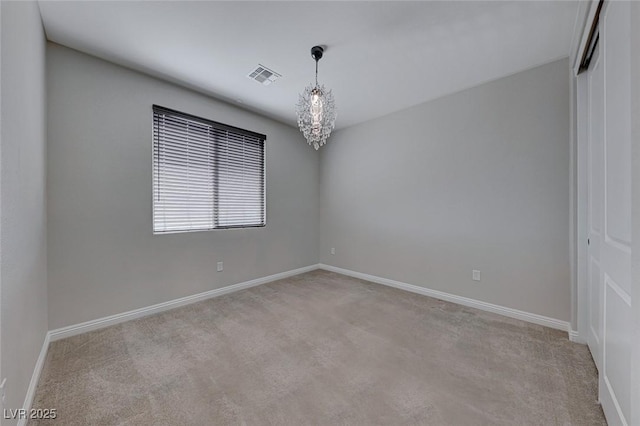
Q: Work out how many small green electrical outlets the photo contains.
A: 0